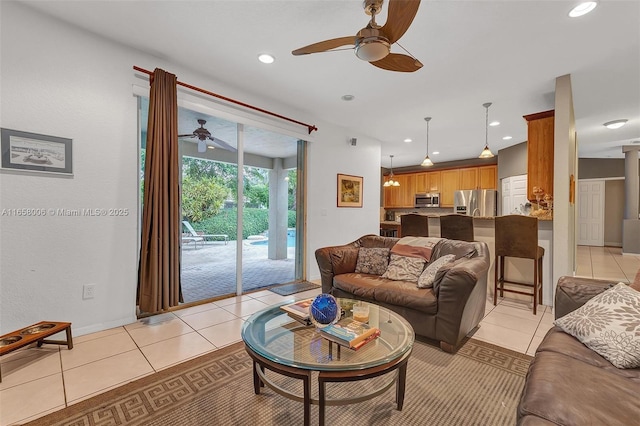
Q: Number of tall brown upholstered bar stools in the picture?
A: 3